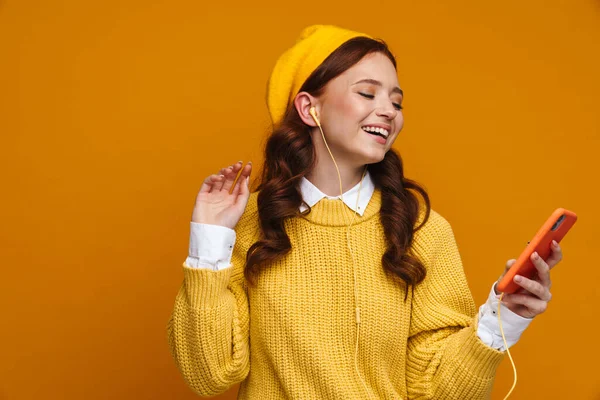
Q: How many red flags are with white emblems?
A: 0